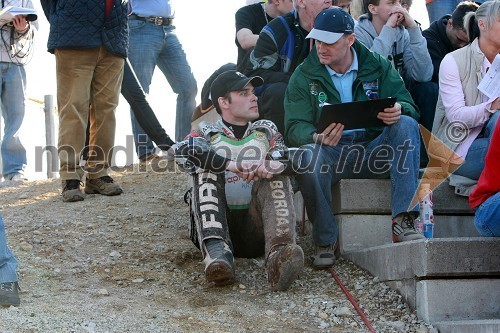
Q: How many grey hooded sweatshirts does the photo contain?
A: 1